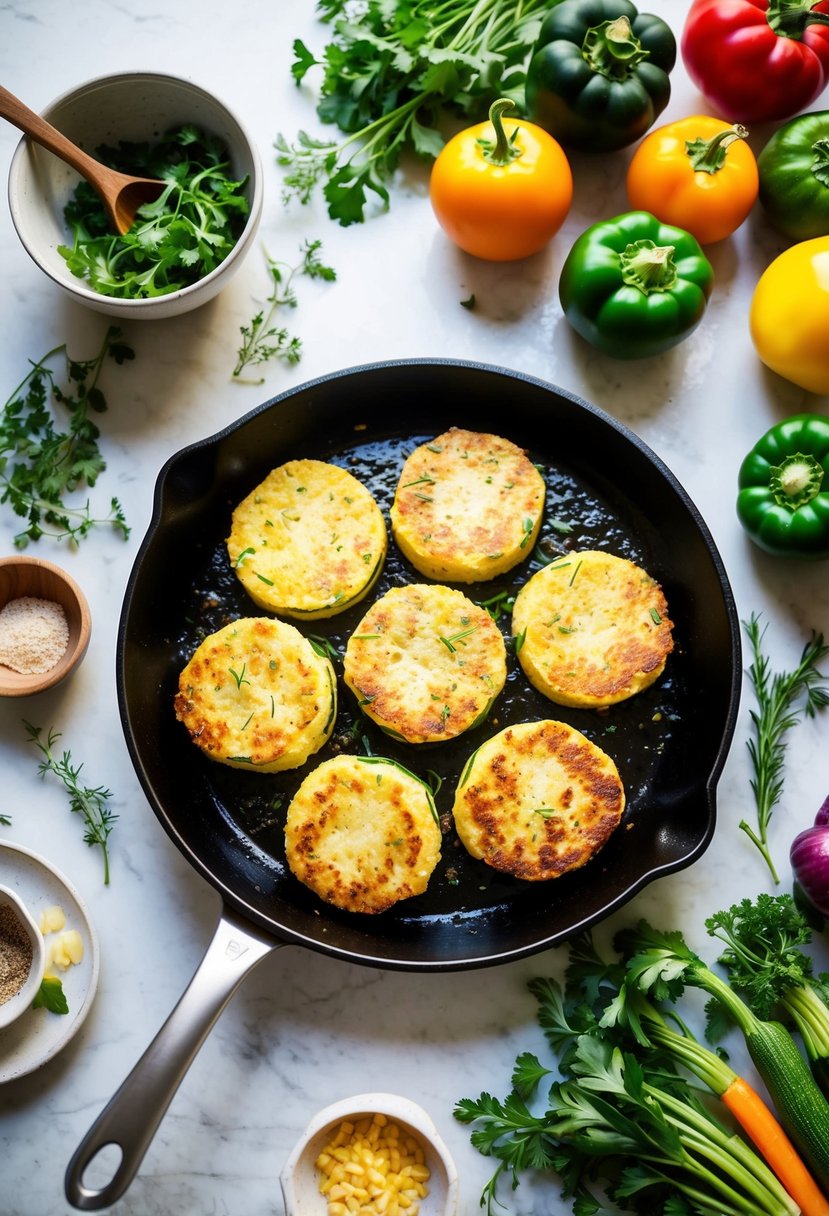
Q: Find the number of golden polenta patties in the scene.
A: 7